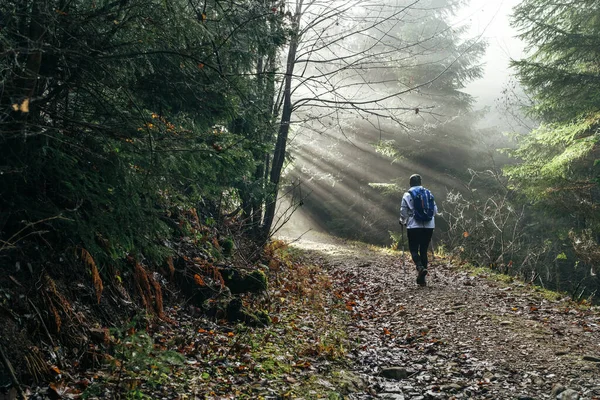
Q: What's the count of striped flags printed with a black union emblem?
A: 0